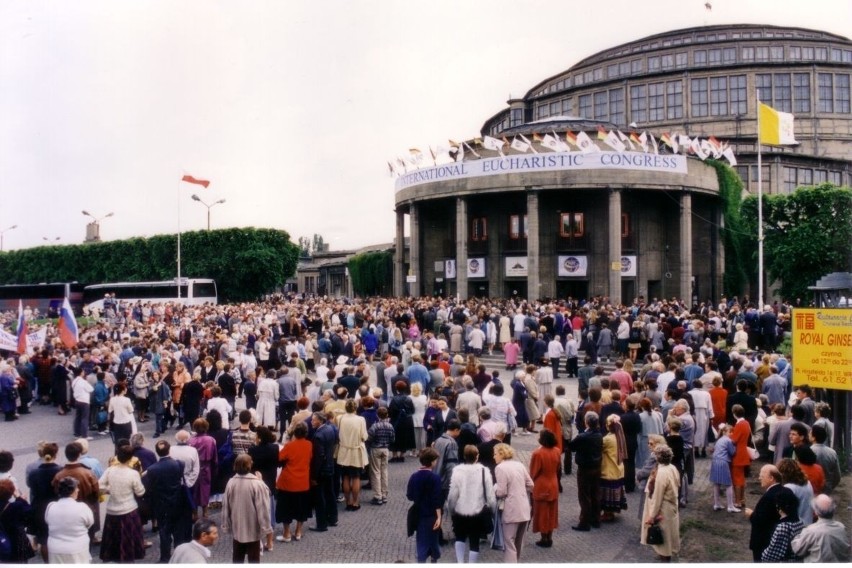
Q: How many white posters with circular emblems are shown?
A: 4